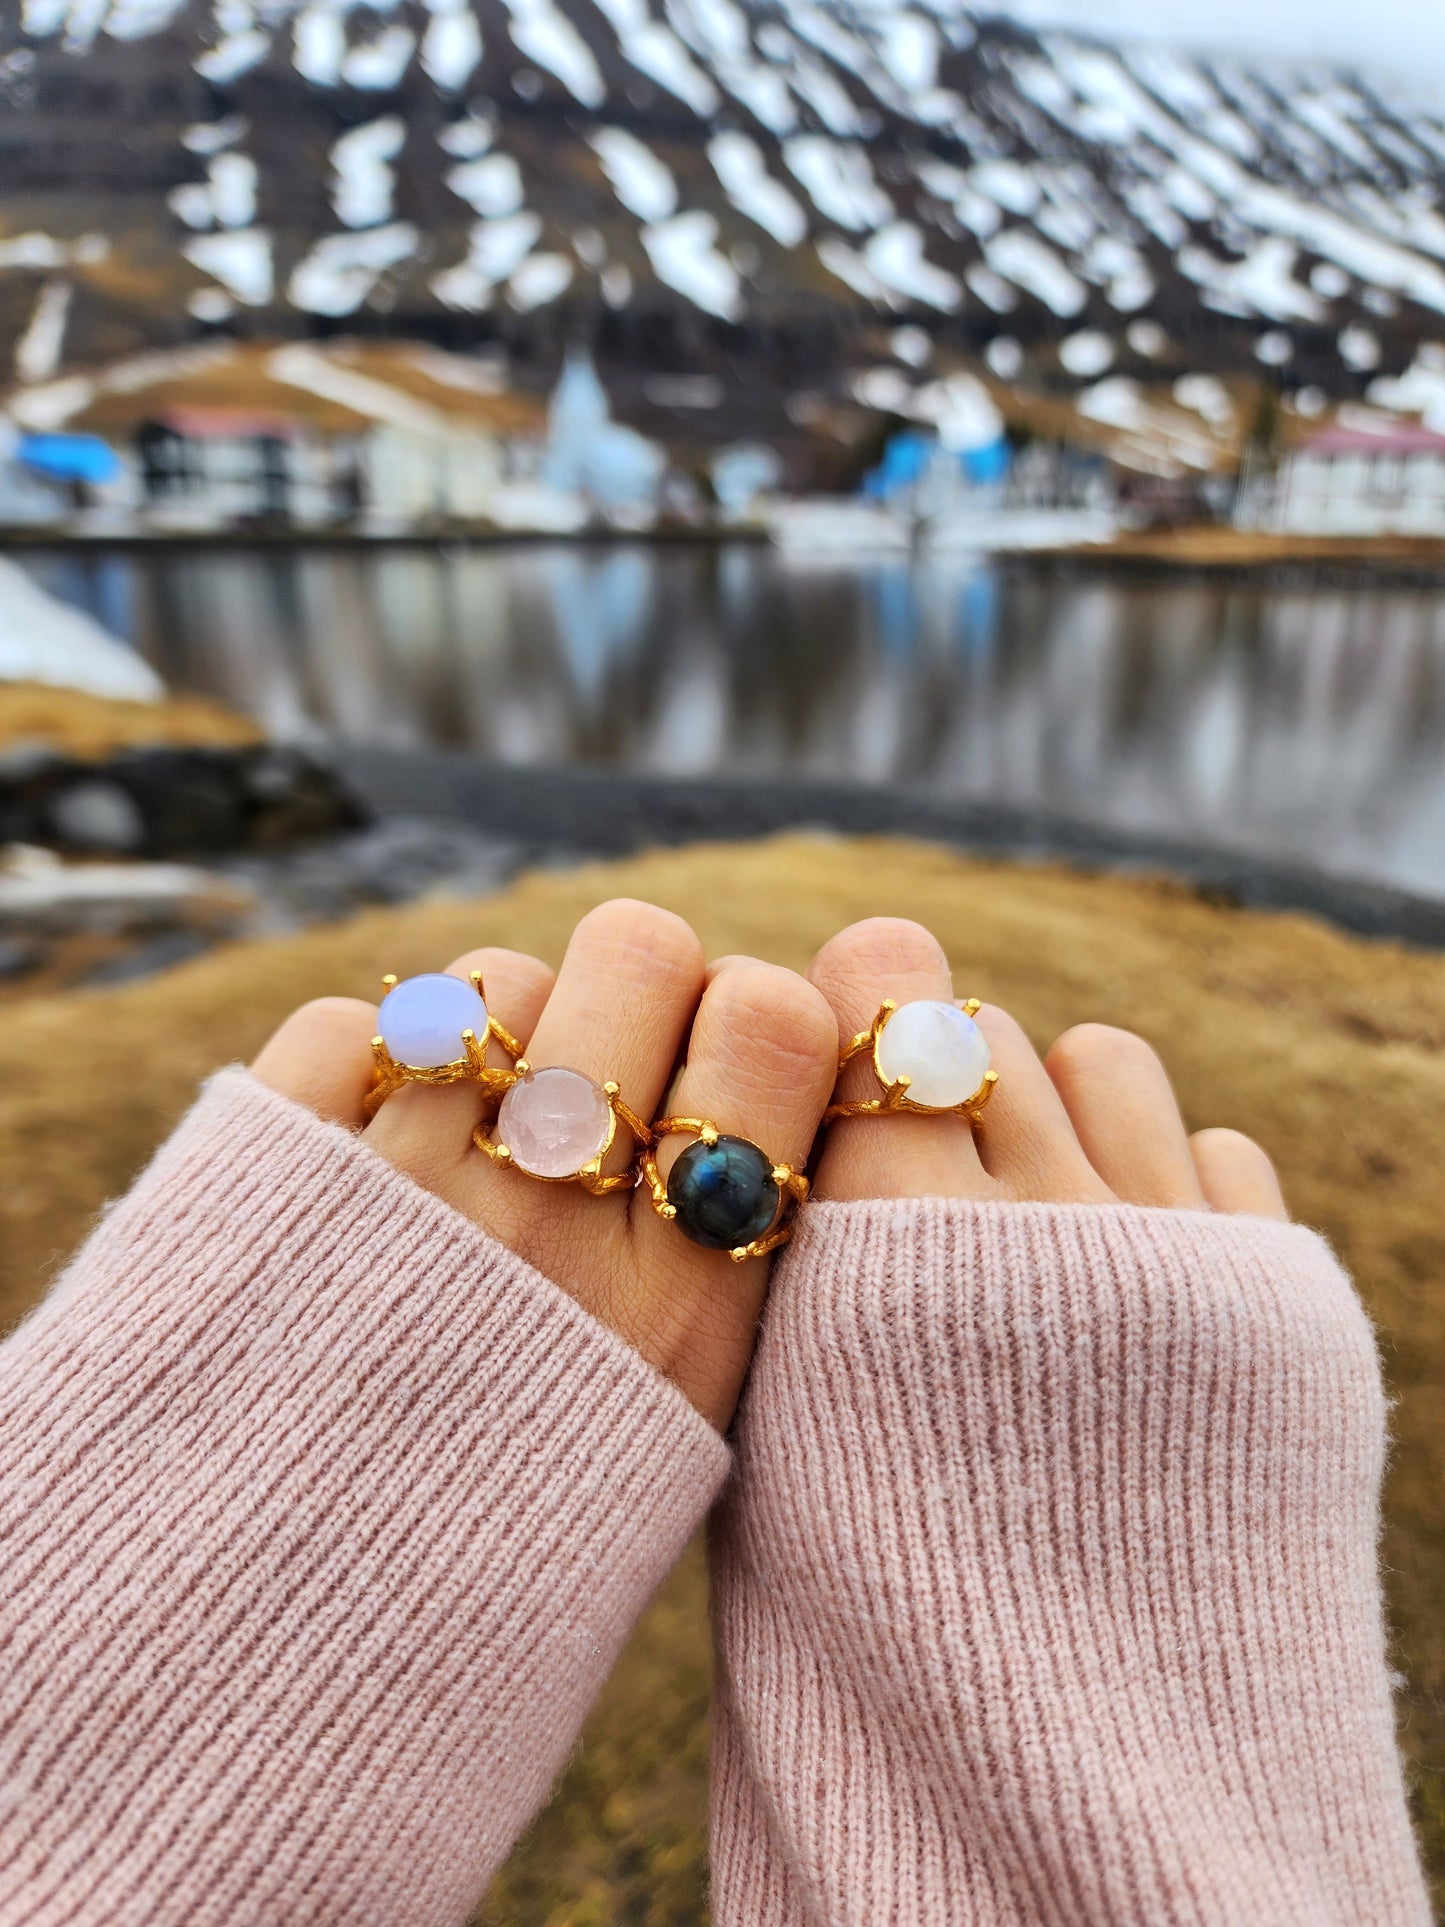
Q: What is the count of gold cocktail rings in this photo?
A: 4